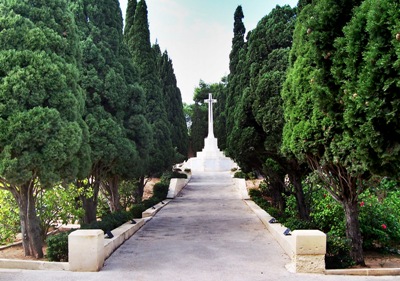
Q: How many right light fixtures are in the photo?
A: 2